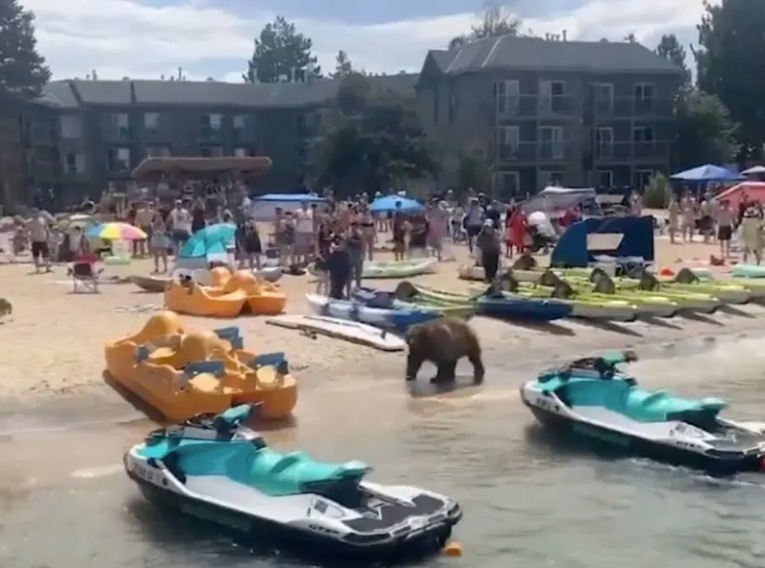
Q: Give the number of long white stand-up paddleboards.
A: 1